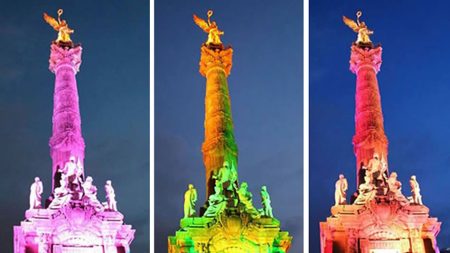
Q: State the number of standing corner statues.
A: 6